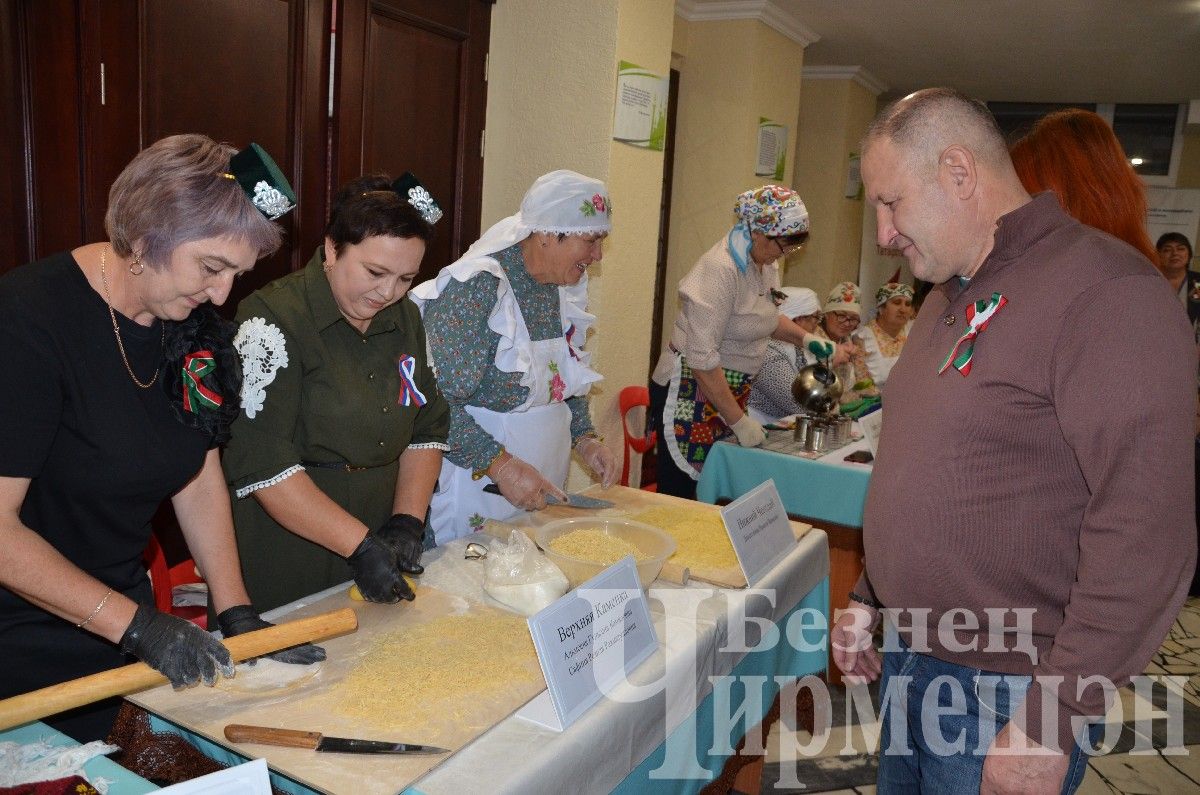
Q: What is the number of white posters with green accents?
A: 3